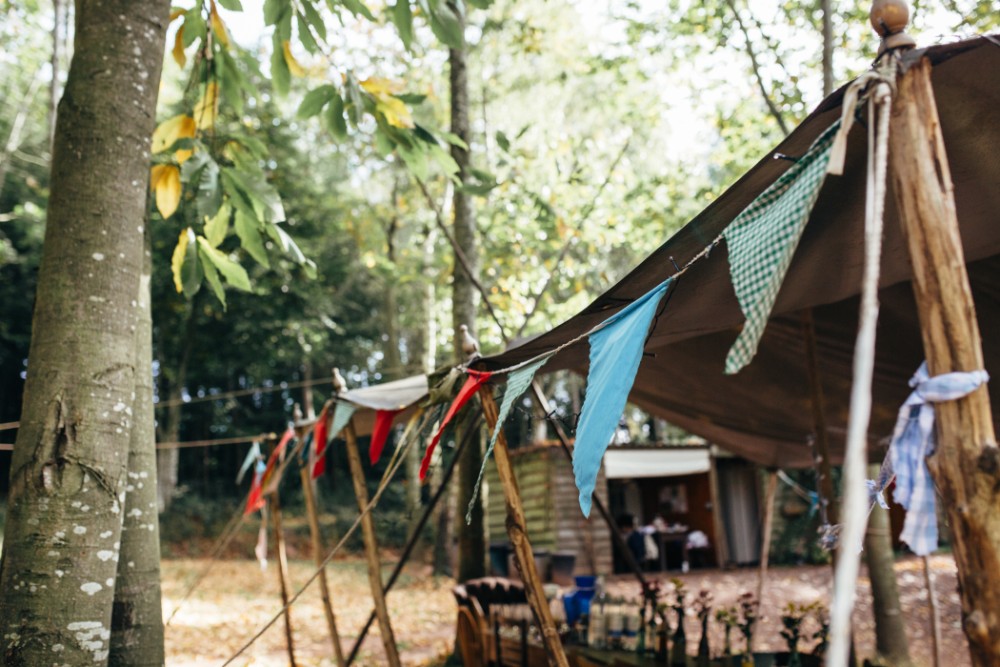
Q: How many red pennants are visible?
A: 5